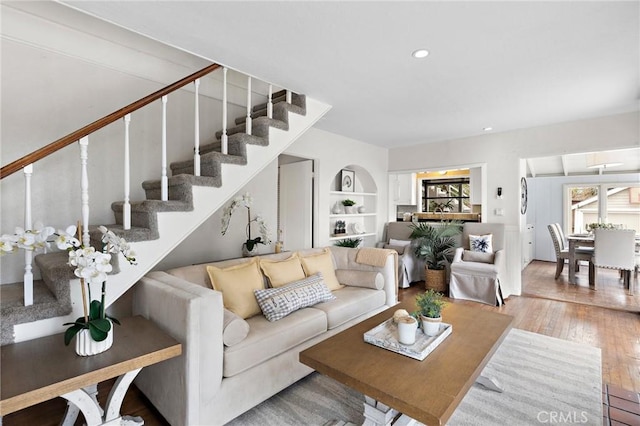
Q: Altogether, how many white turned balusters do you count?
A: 9